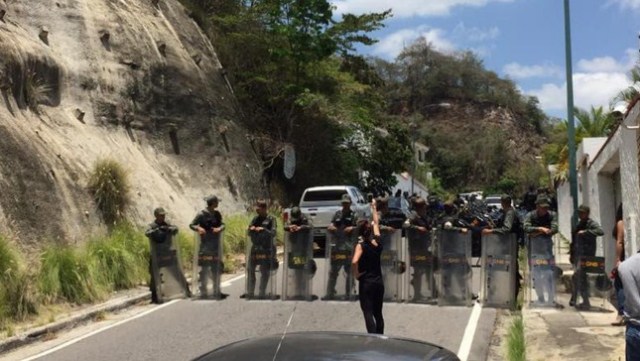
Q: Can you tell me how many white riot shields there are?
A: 11